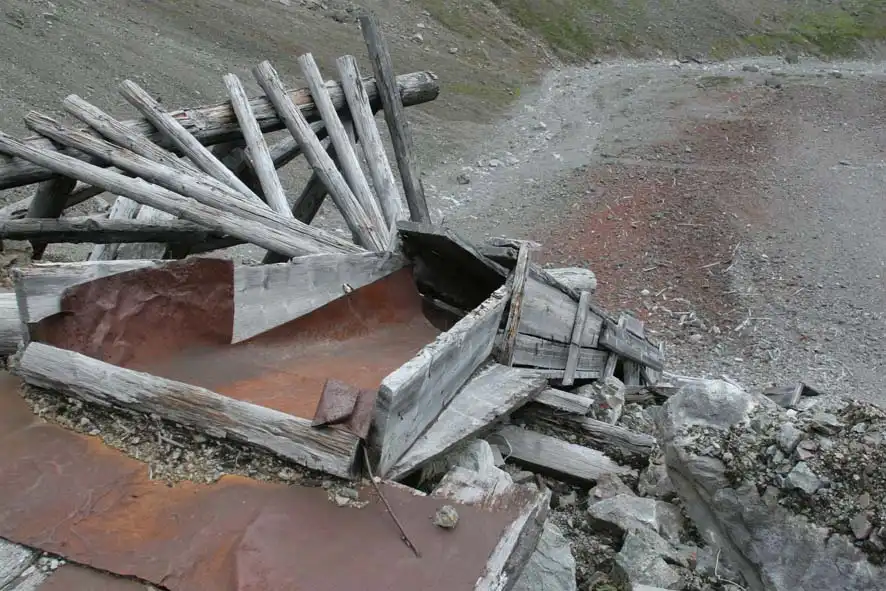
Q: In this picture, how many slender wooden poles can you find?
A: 9